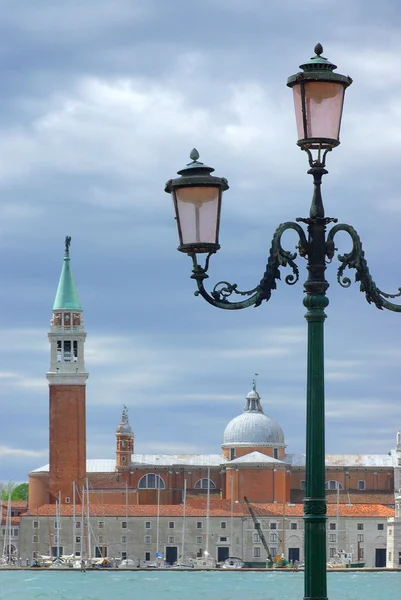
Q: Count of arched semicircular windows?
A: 3